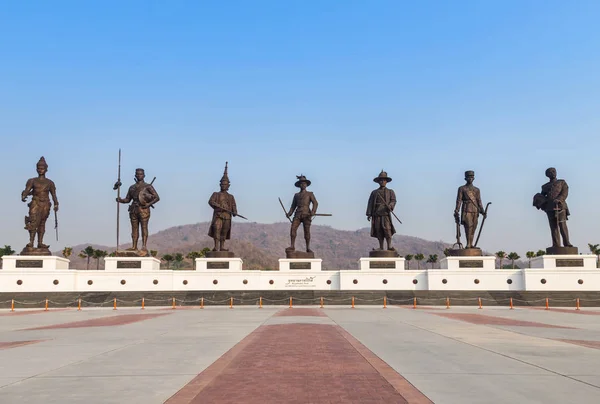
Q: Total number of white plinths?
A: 7